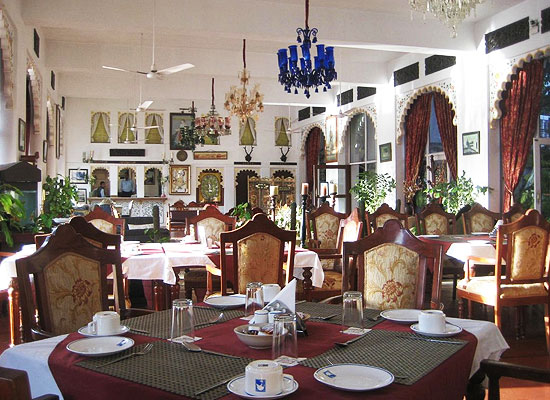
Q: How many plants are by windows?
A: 2